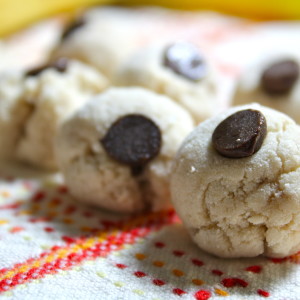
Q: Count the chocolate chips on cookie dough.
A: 6